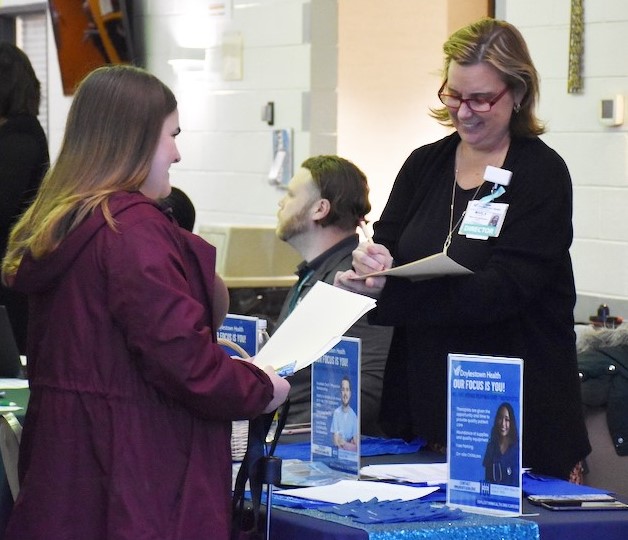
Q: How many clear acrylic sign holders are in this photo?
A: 3